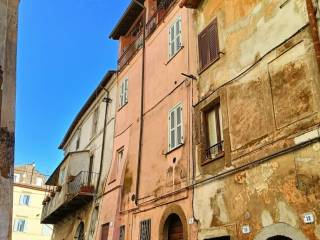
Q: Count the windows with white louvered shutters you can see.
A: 3